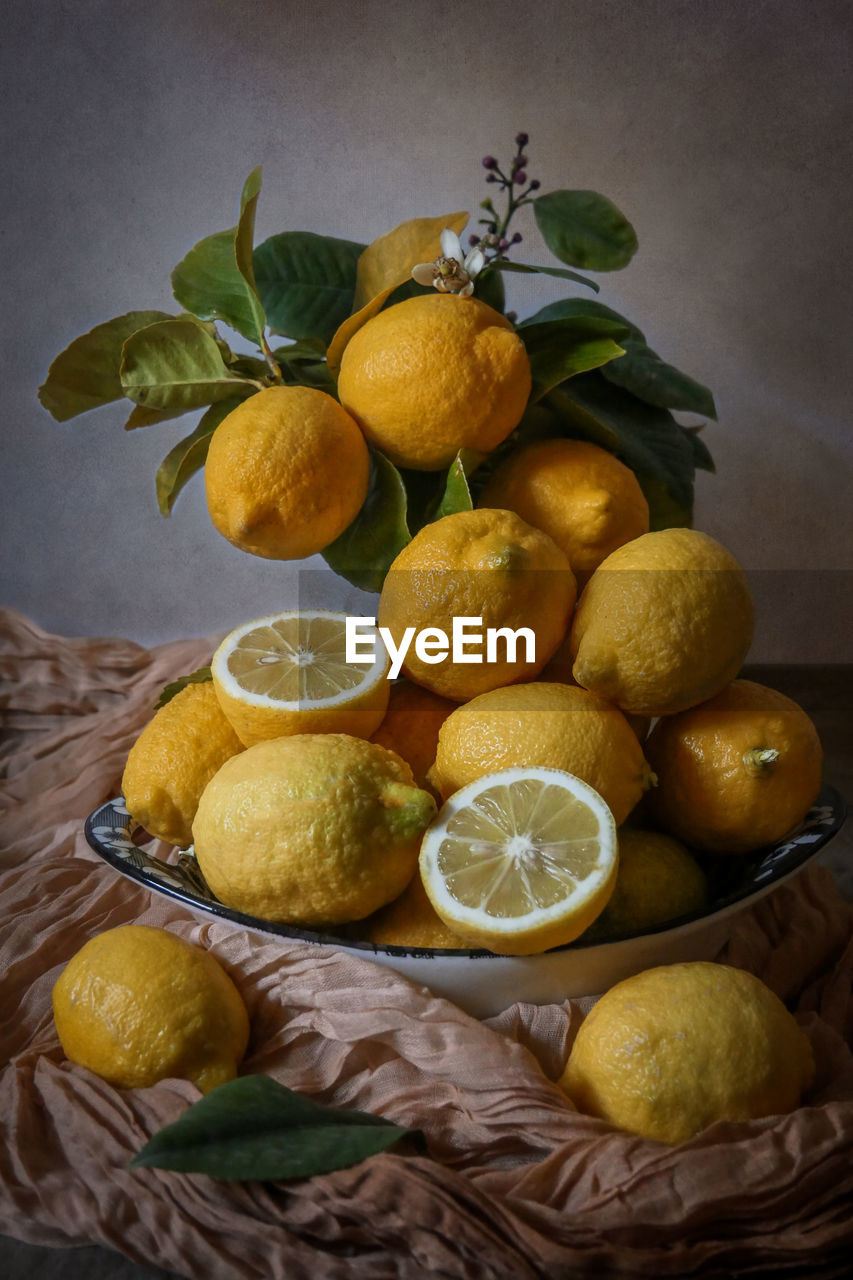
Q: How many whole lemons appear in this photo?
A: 14